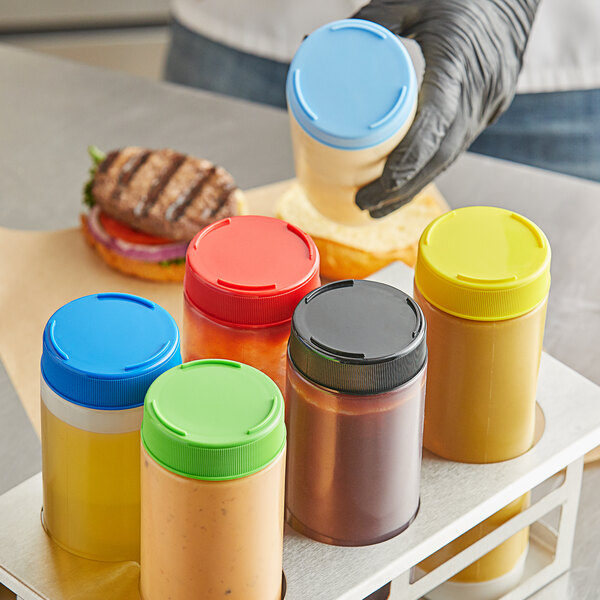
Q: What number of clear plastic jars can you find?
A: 6